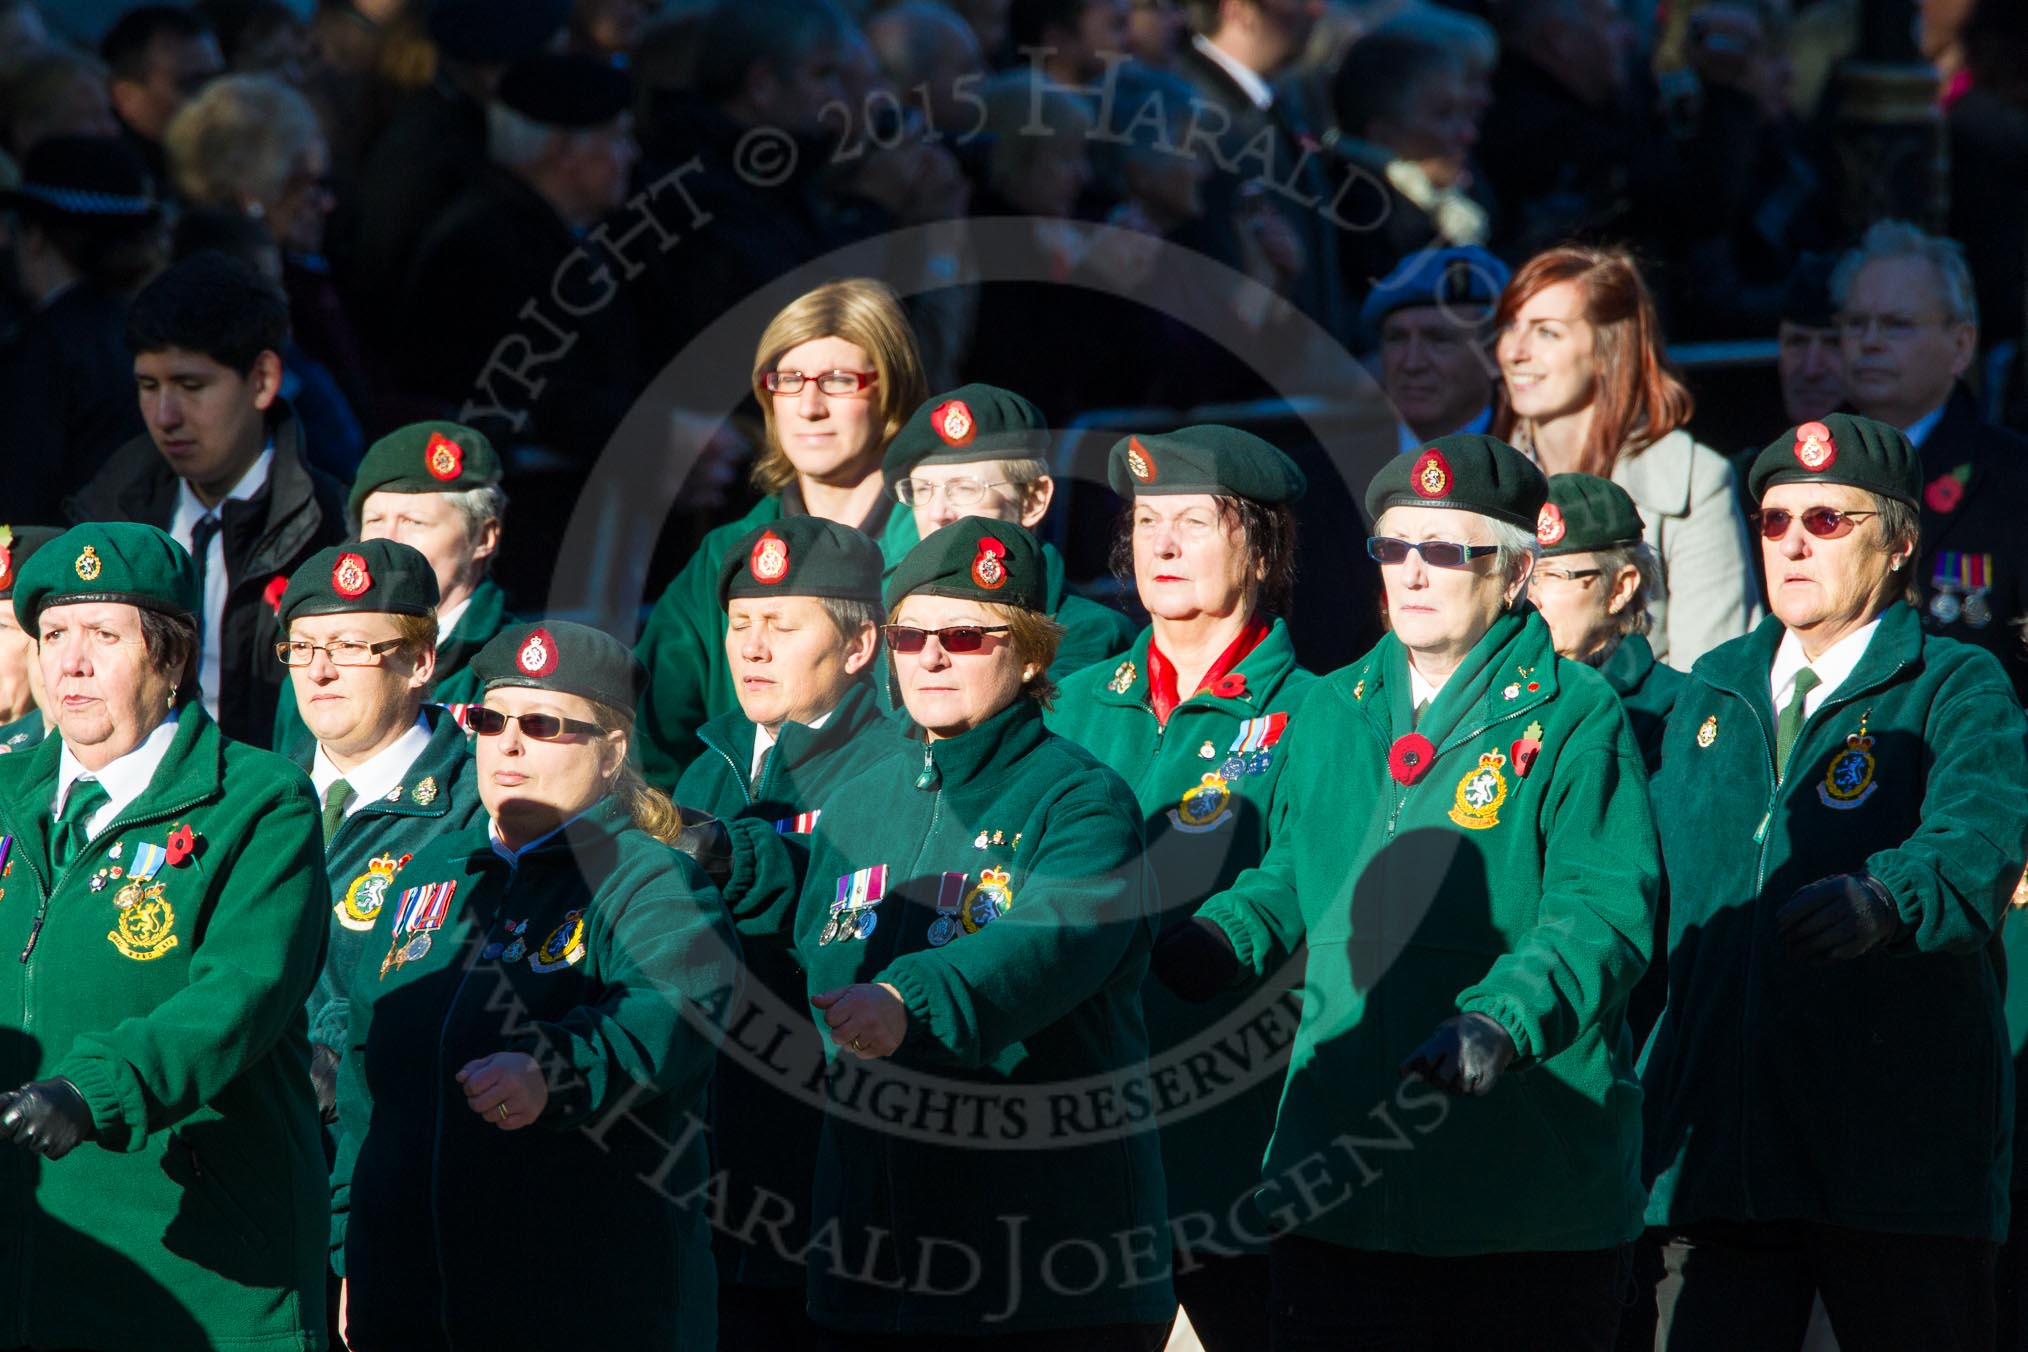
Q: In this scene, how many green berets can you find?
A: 12